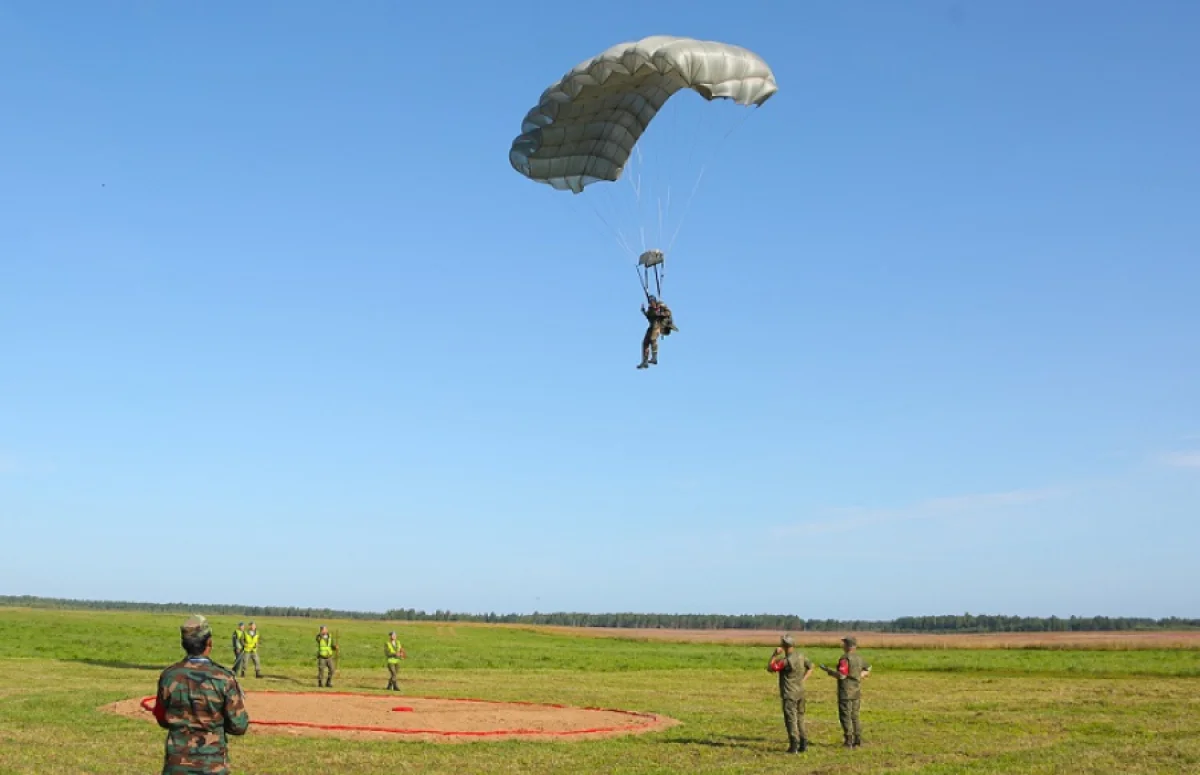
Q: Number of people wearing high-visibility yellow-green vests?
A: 4